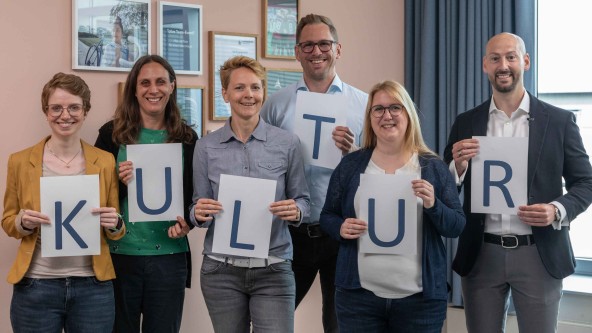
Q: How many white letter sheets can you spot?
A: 6